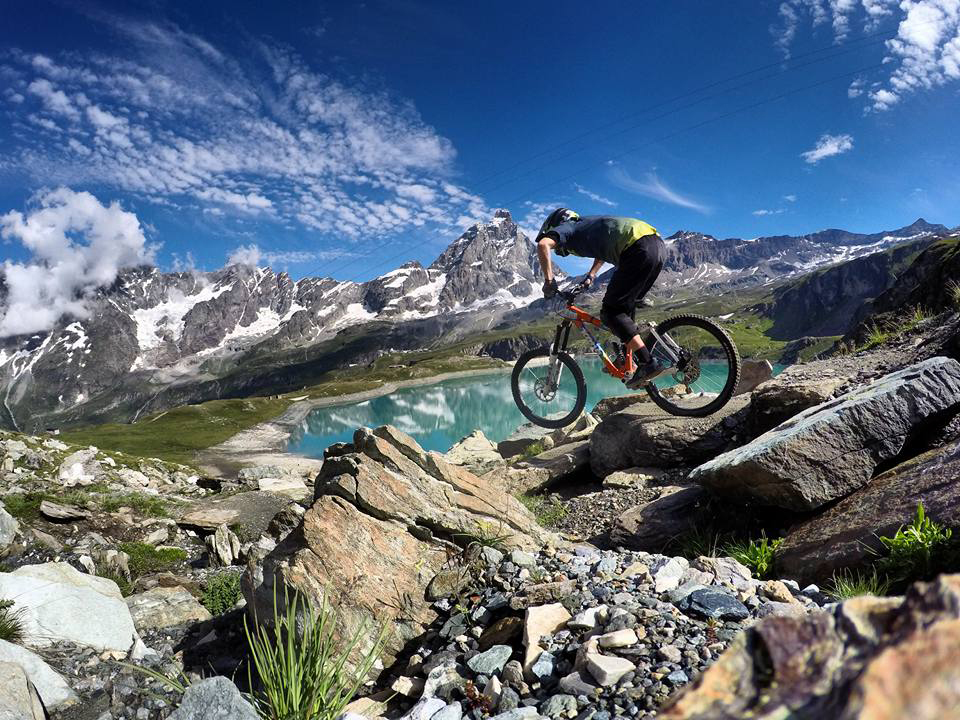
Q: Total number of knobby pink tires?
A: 0